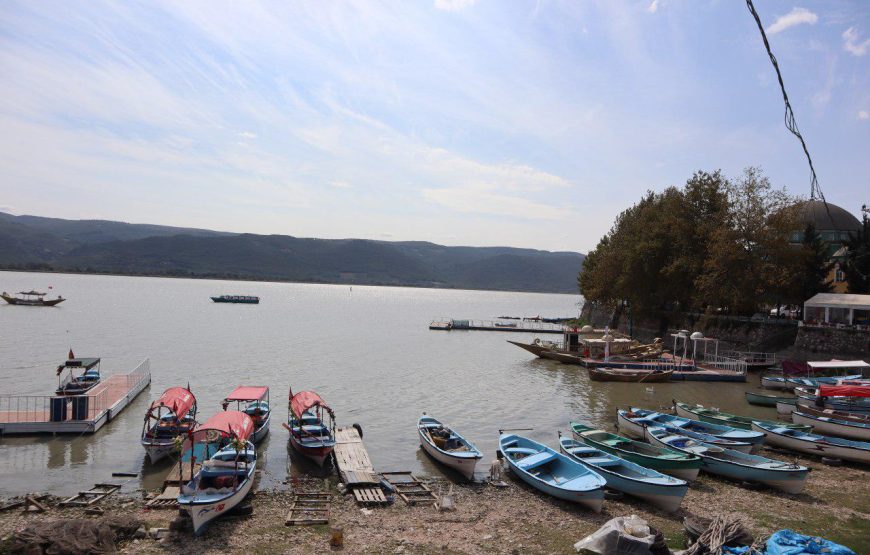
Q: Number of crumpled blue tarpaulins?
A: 1